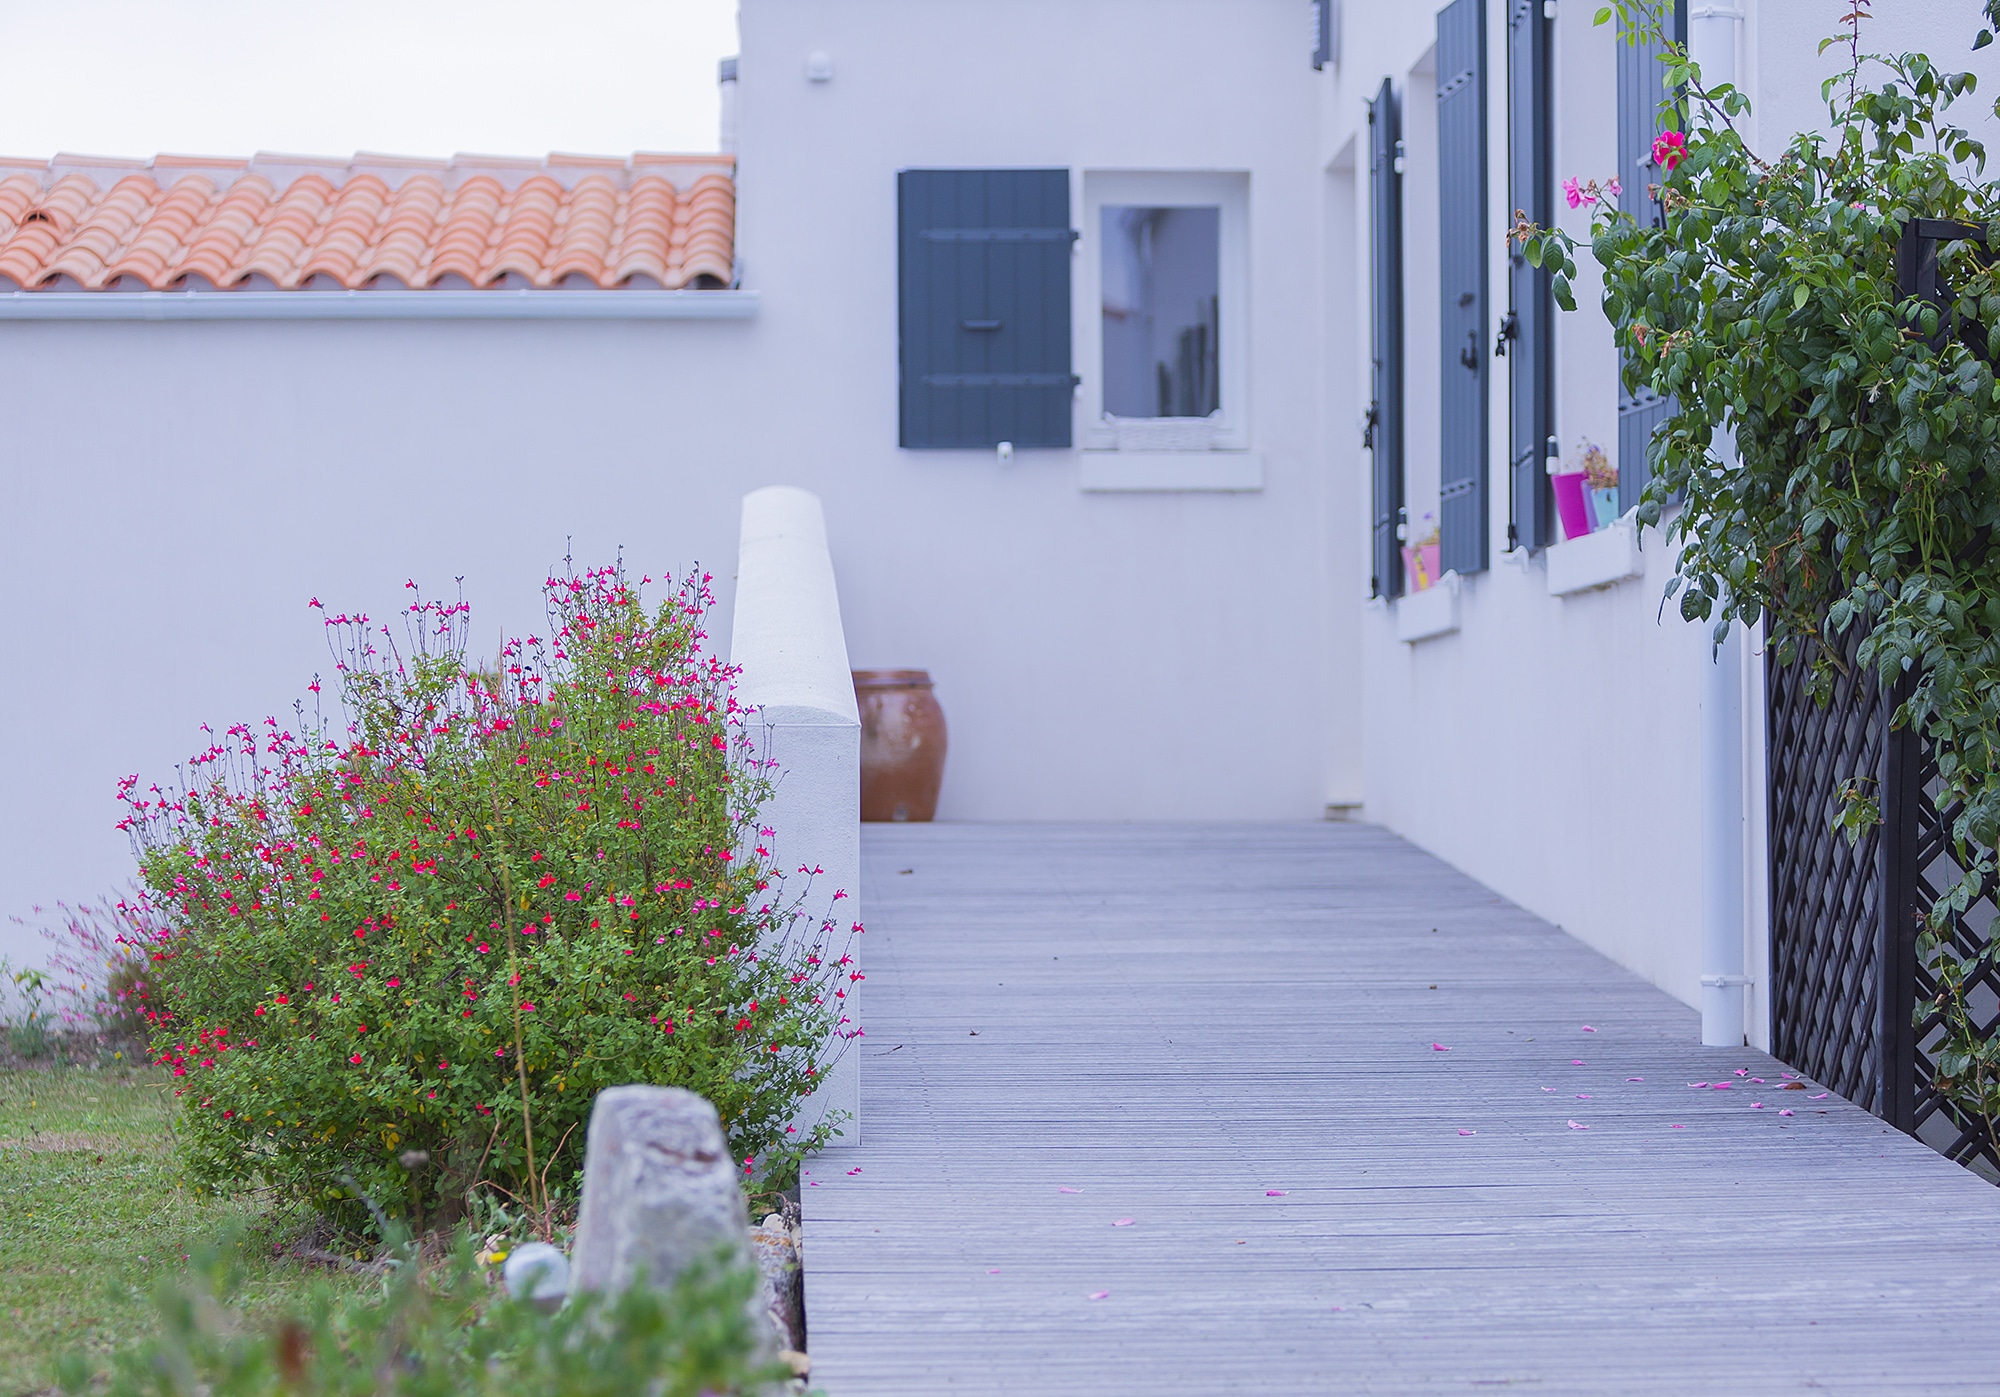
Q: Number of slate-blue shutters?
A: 5